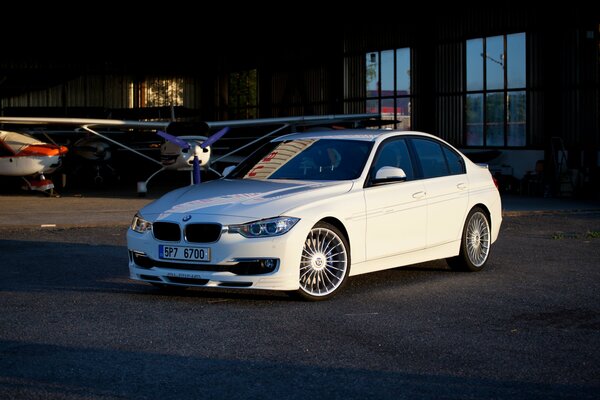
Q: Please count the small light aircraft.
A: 3